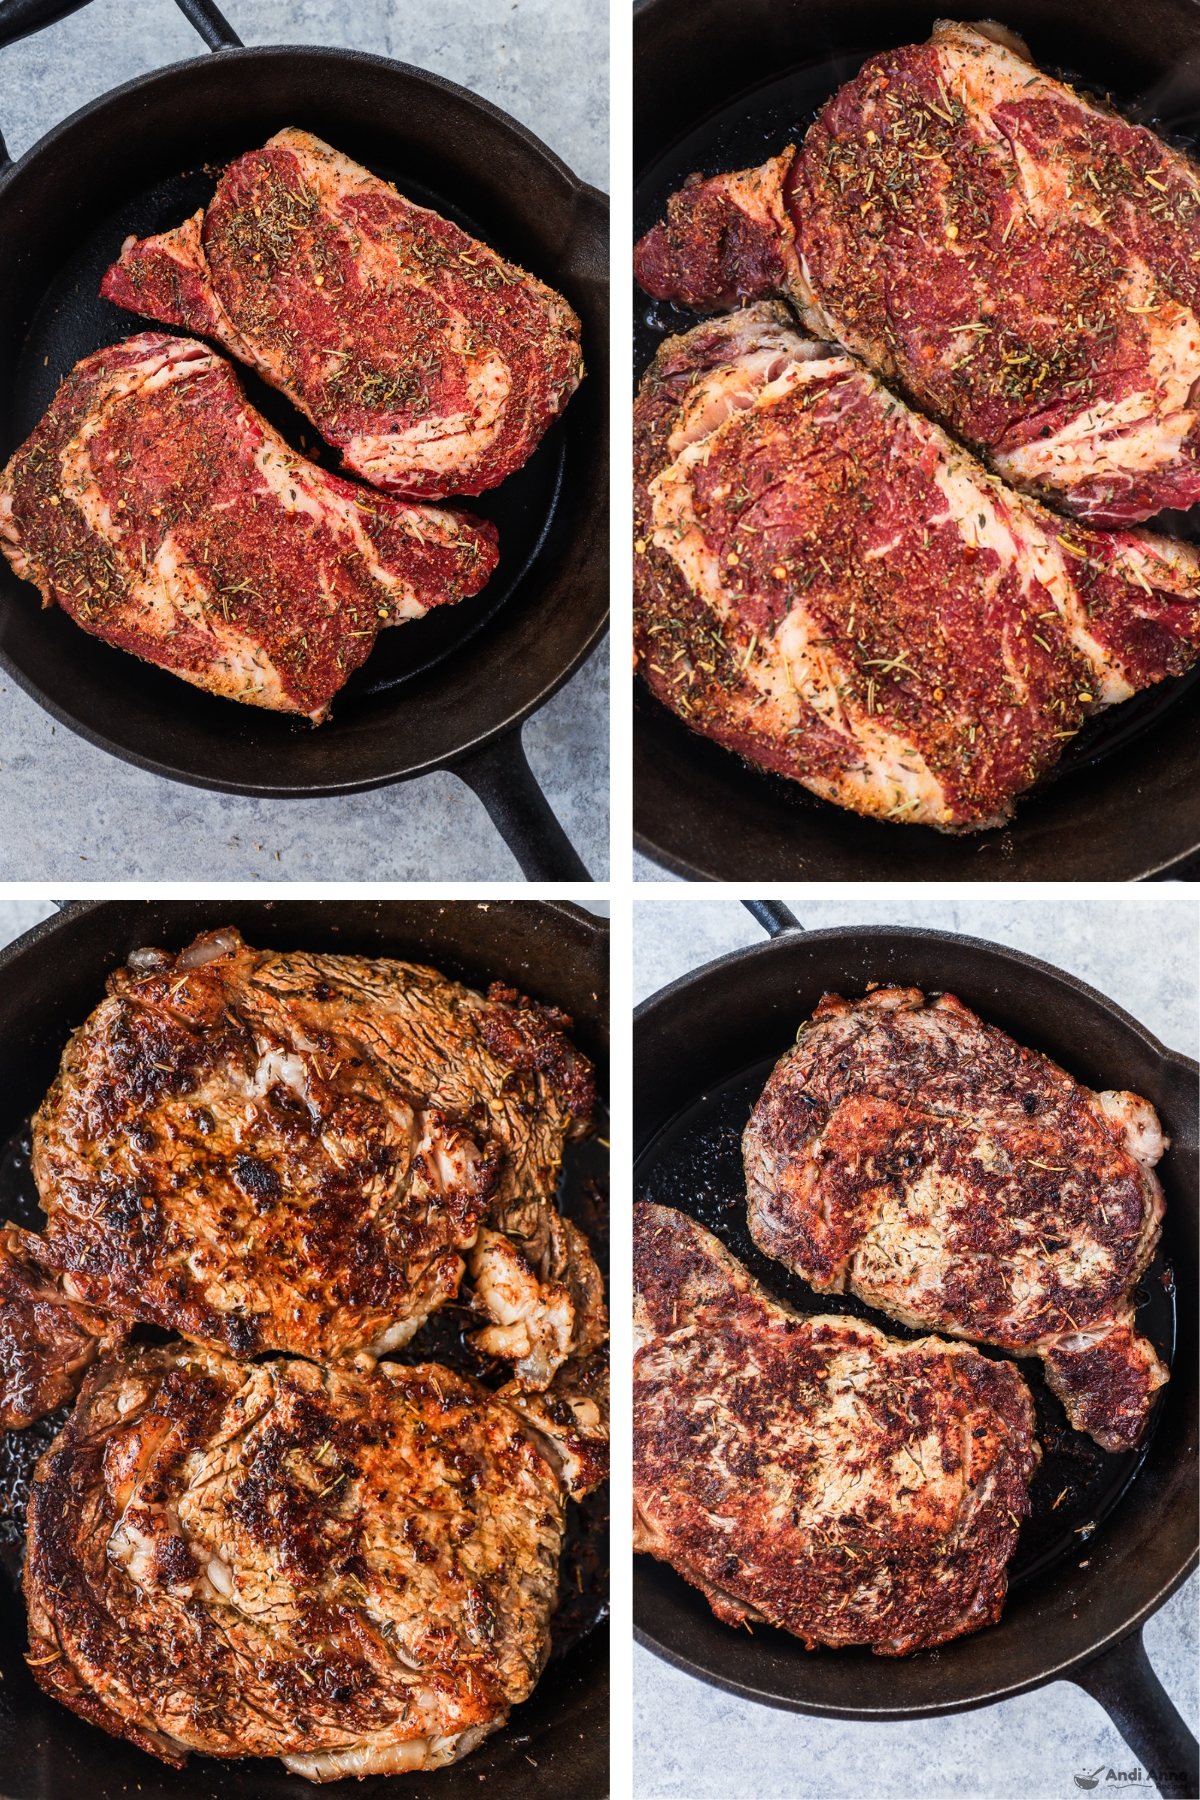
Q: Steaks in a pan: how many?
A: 2